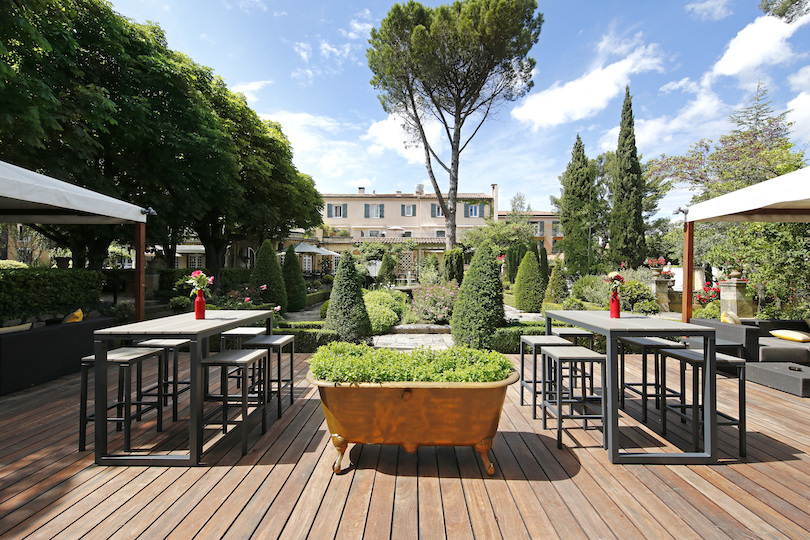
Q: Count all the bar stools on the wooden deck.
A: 10